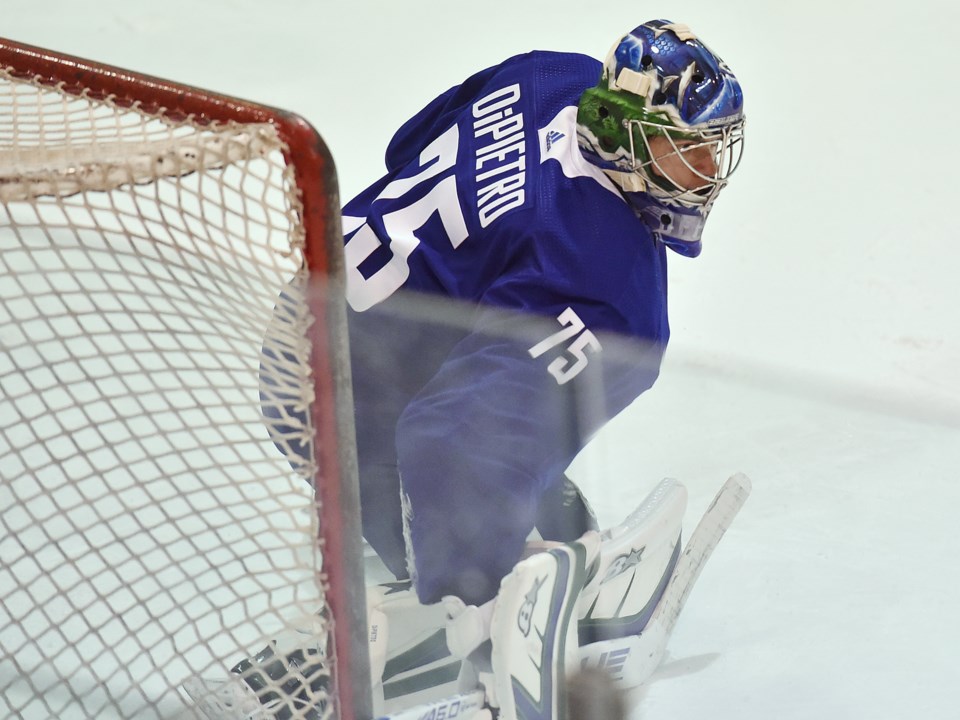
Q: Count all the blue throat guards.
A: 1